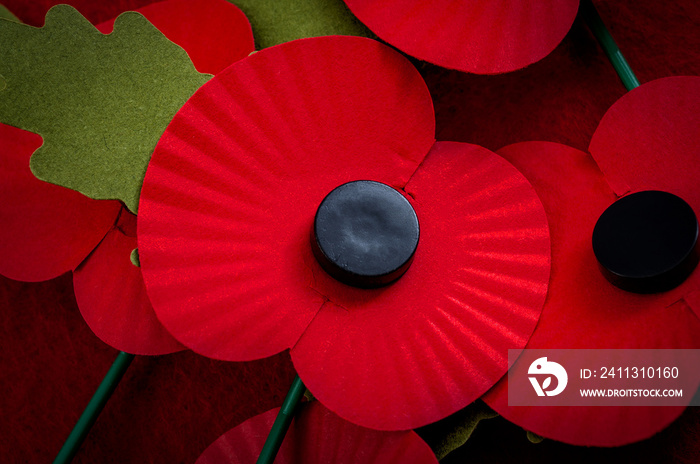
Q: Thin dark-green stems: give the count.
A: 3